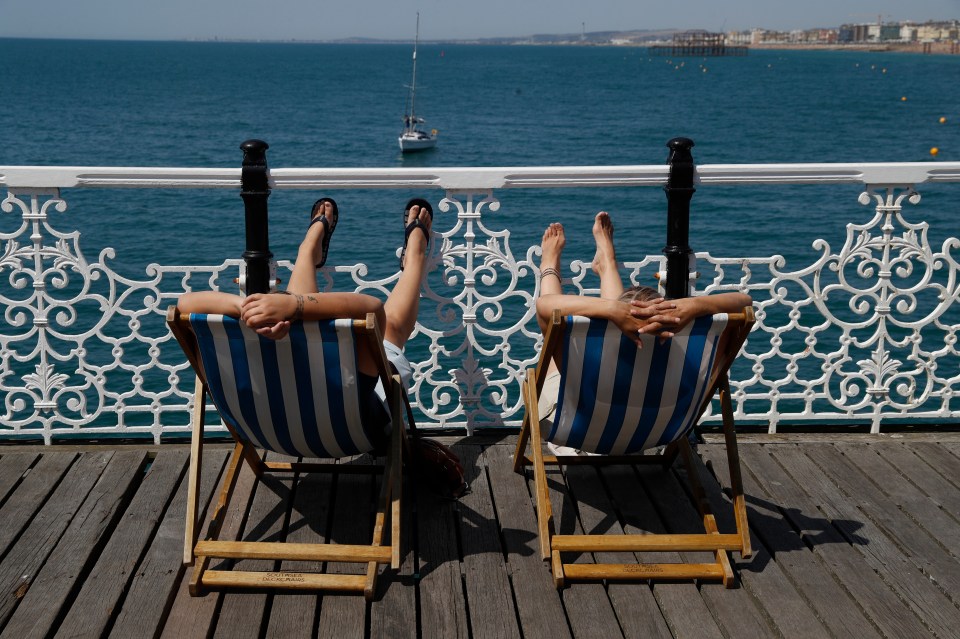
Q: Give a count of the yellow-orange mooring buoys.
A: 3